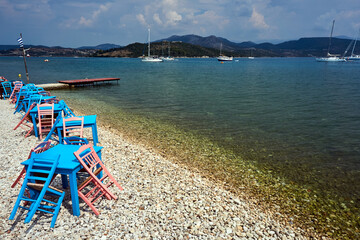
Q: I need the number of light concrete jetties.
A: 1